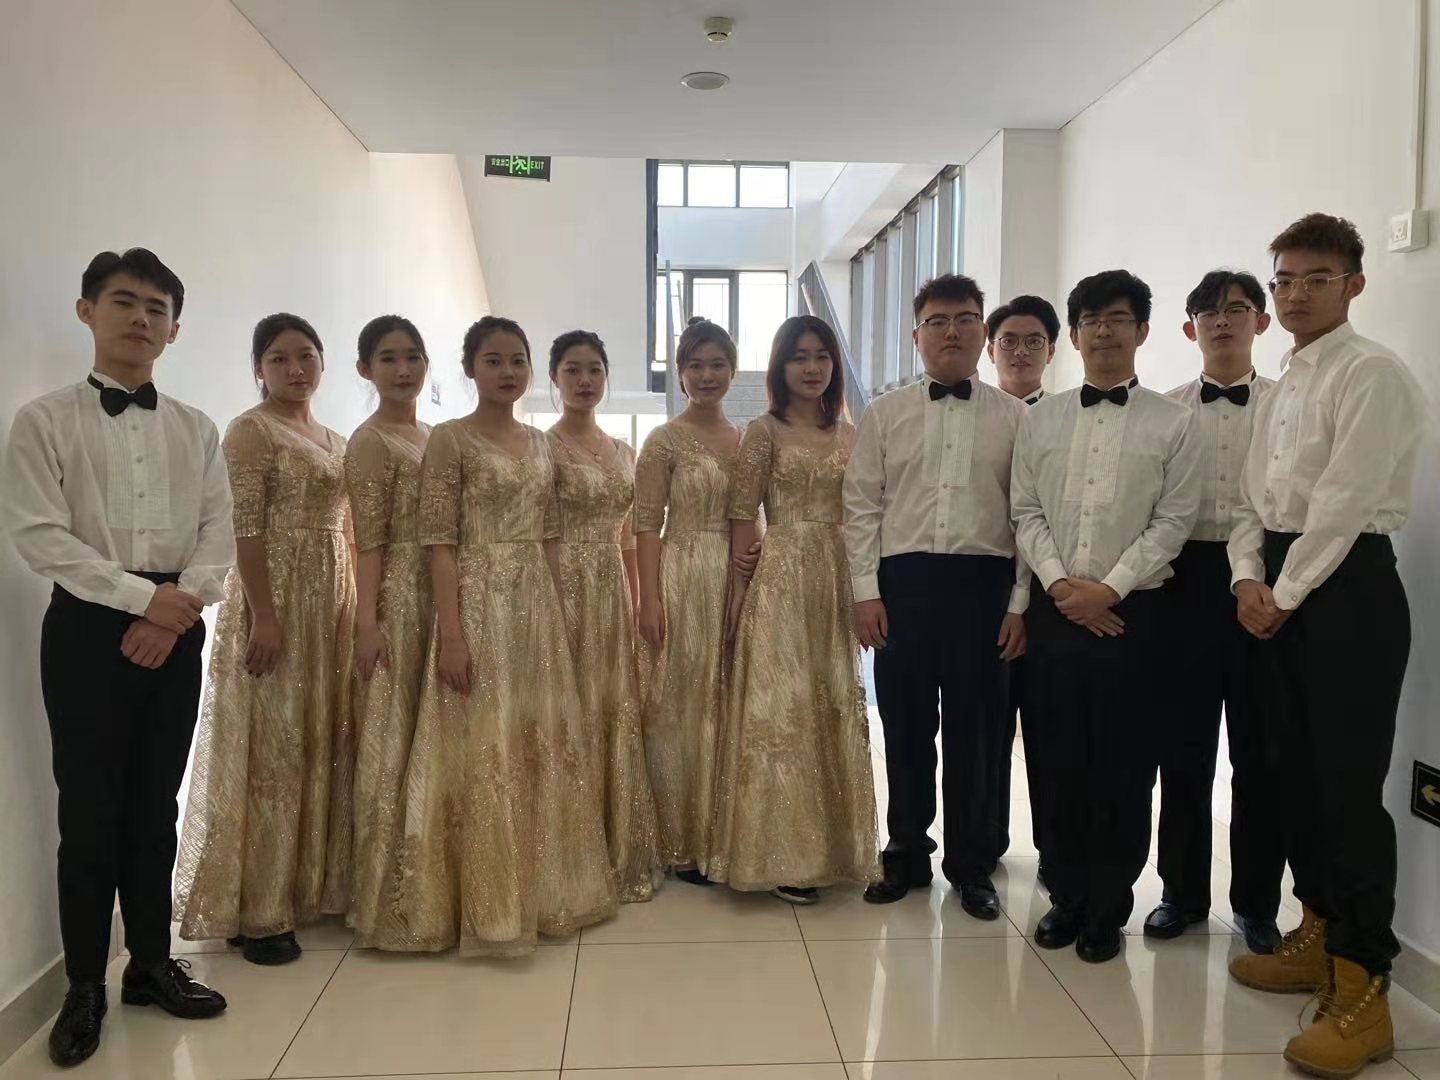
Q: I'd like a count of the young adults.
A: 12